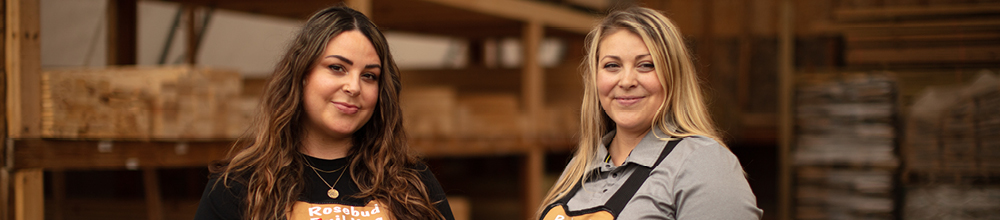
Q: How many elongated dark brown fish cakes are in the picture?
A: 0